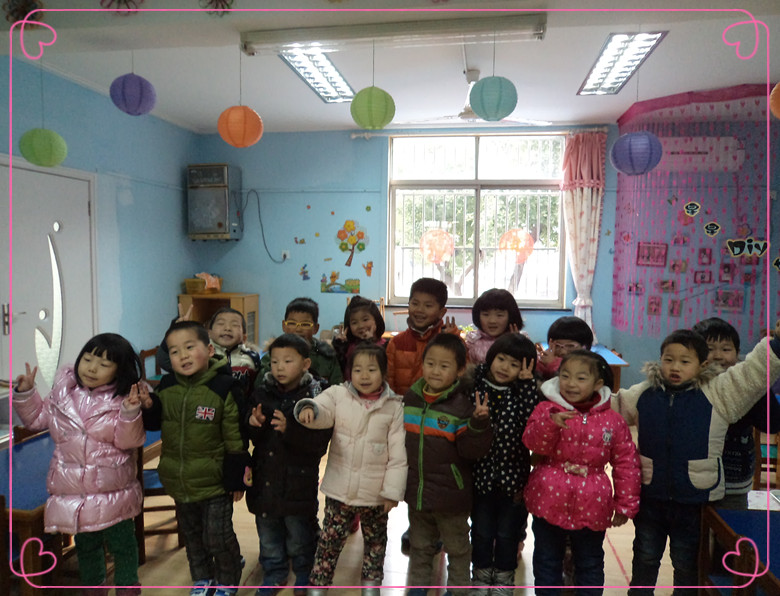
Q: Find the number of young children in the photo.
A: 15